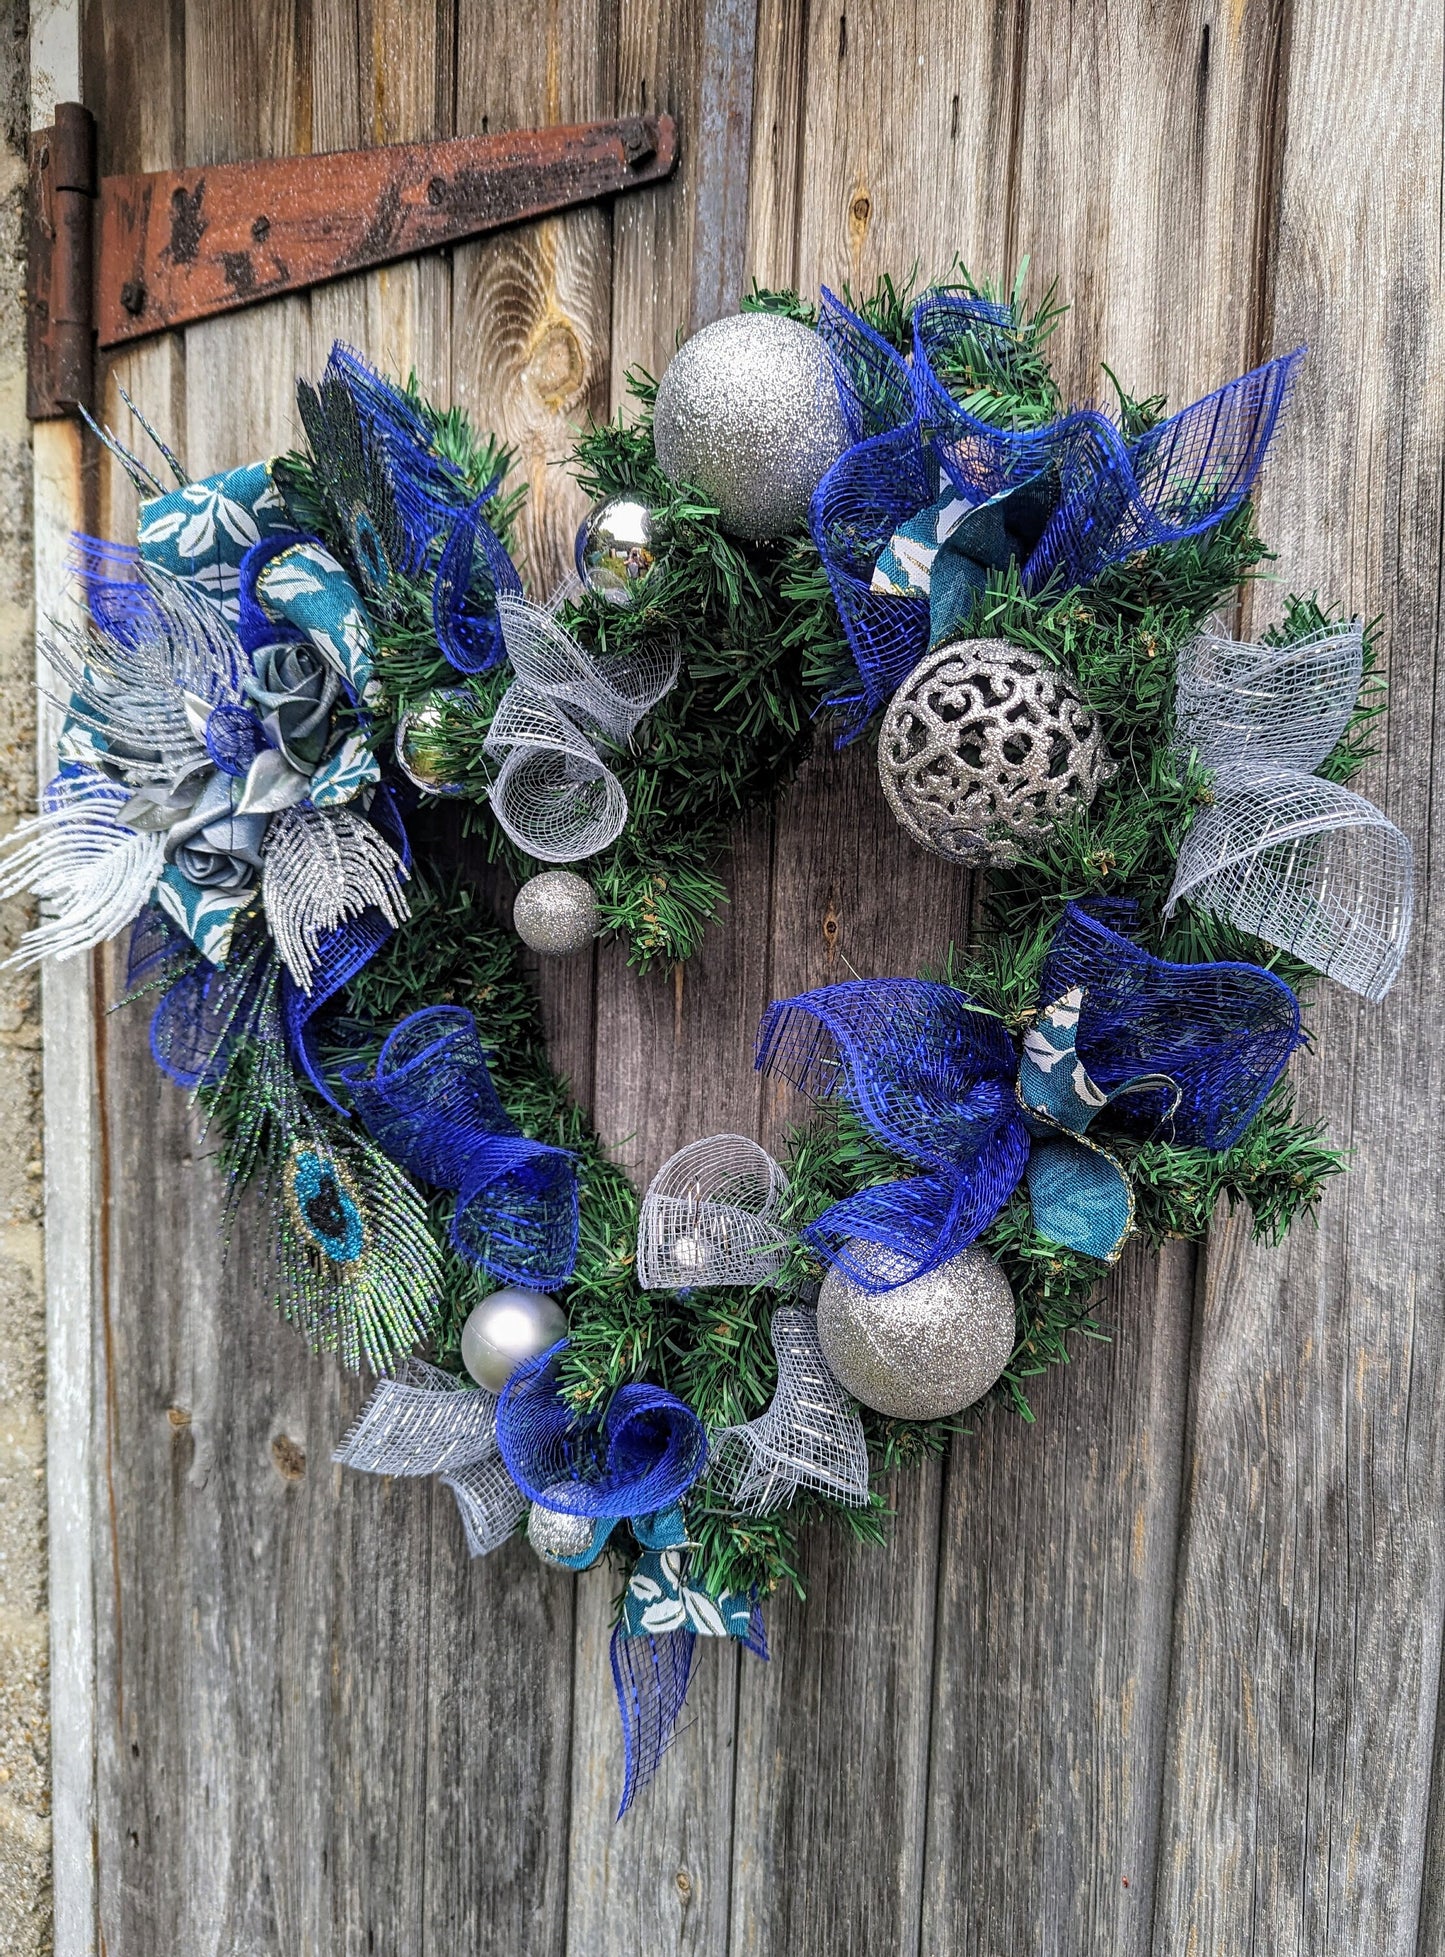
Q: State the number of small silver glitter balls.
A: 2